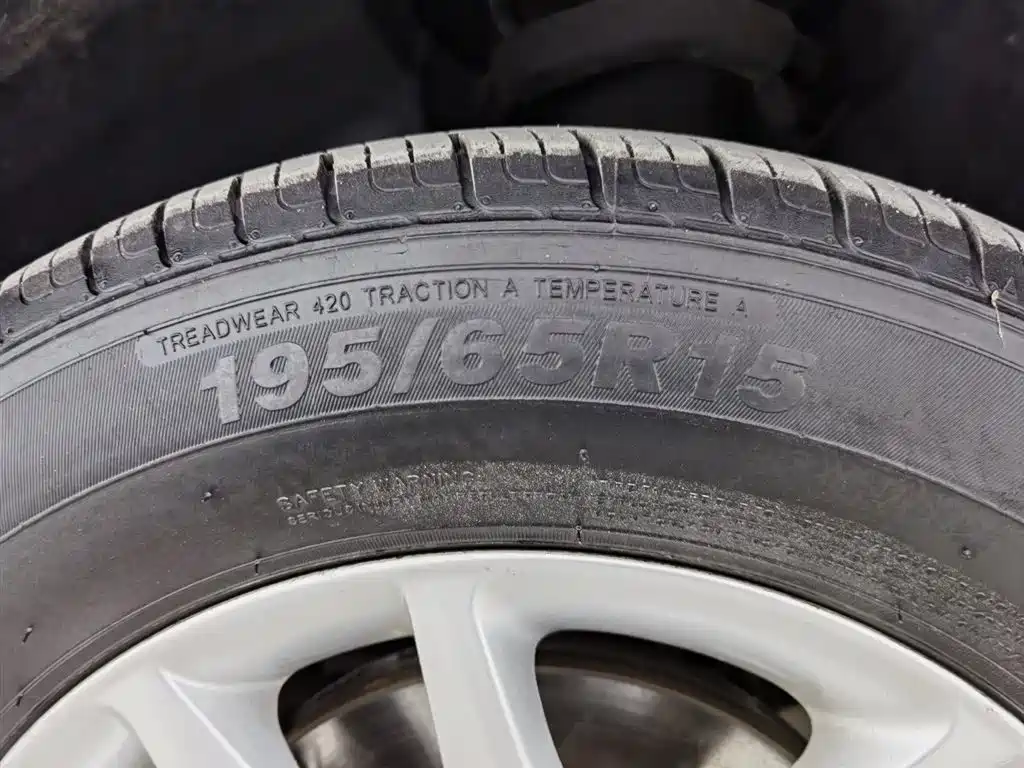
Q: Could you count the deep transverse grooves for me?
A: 9